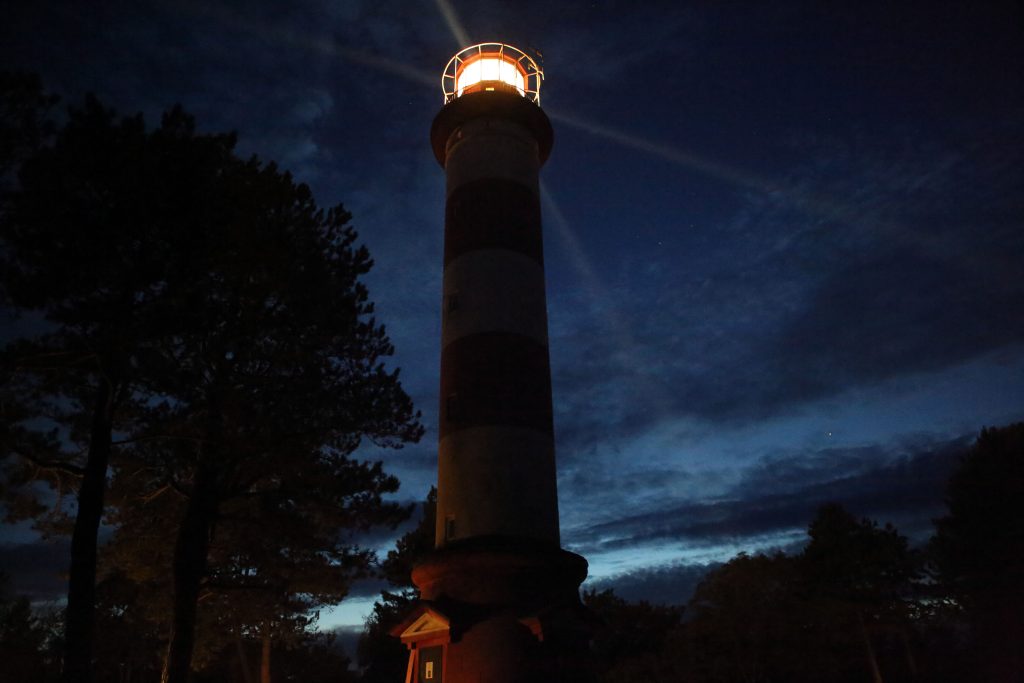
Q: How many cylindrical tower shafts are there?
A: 1